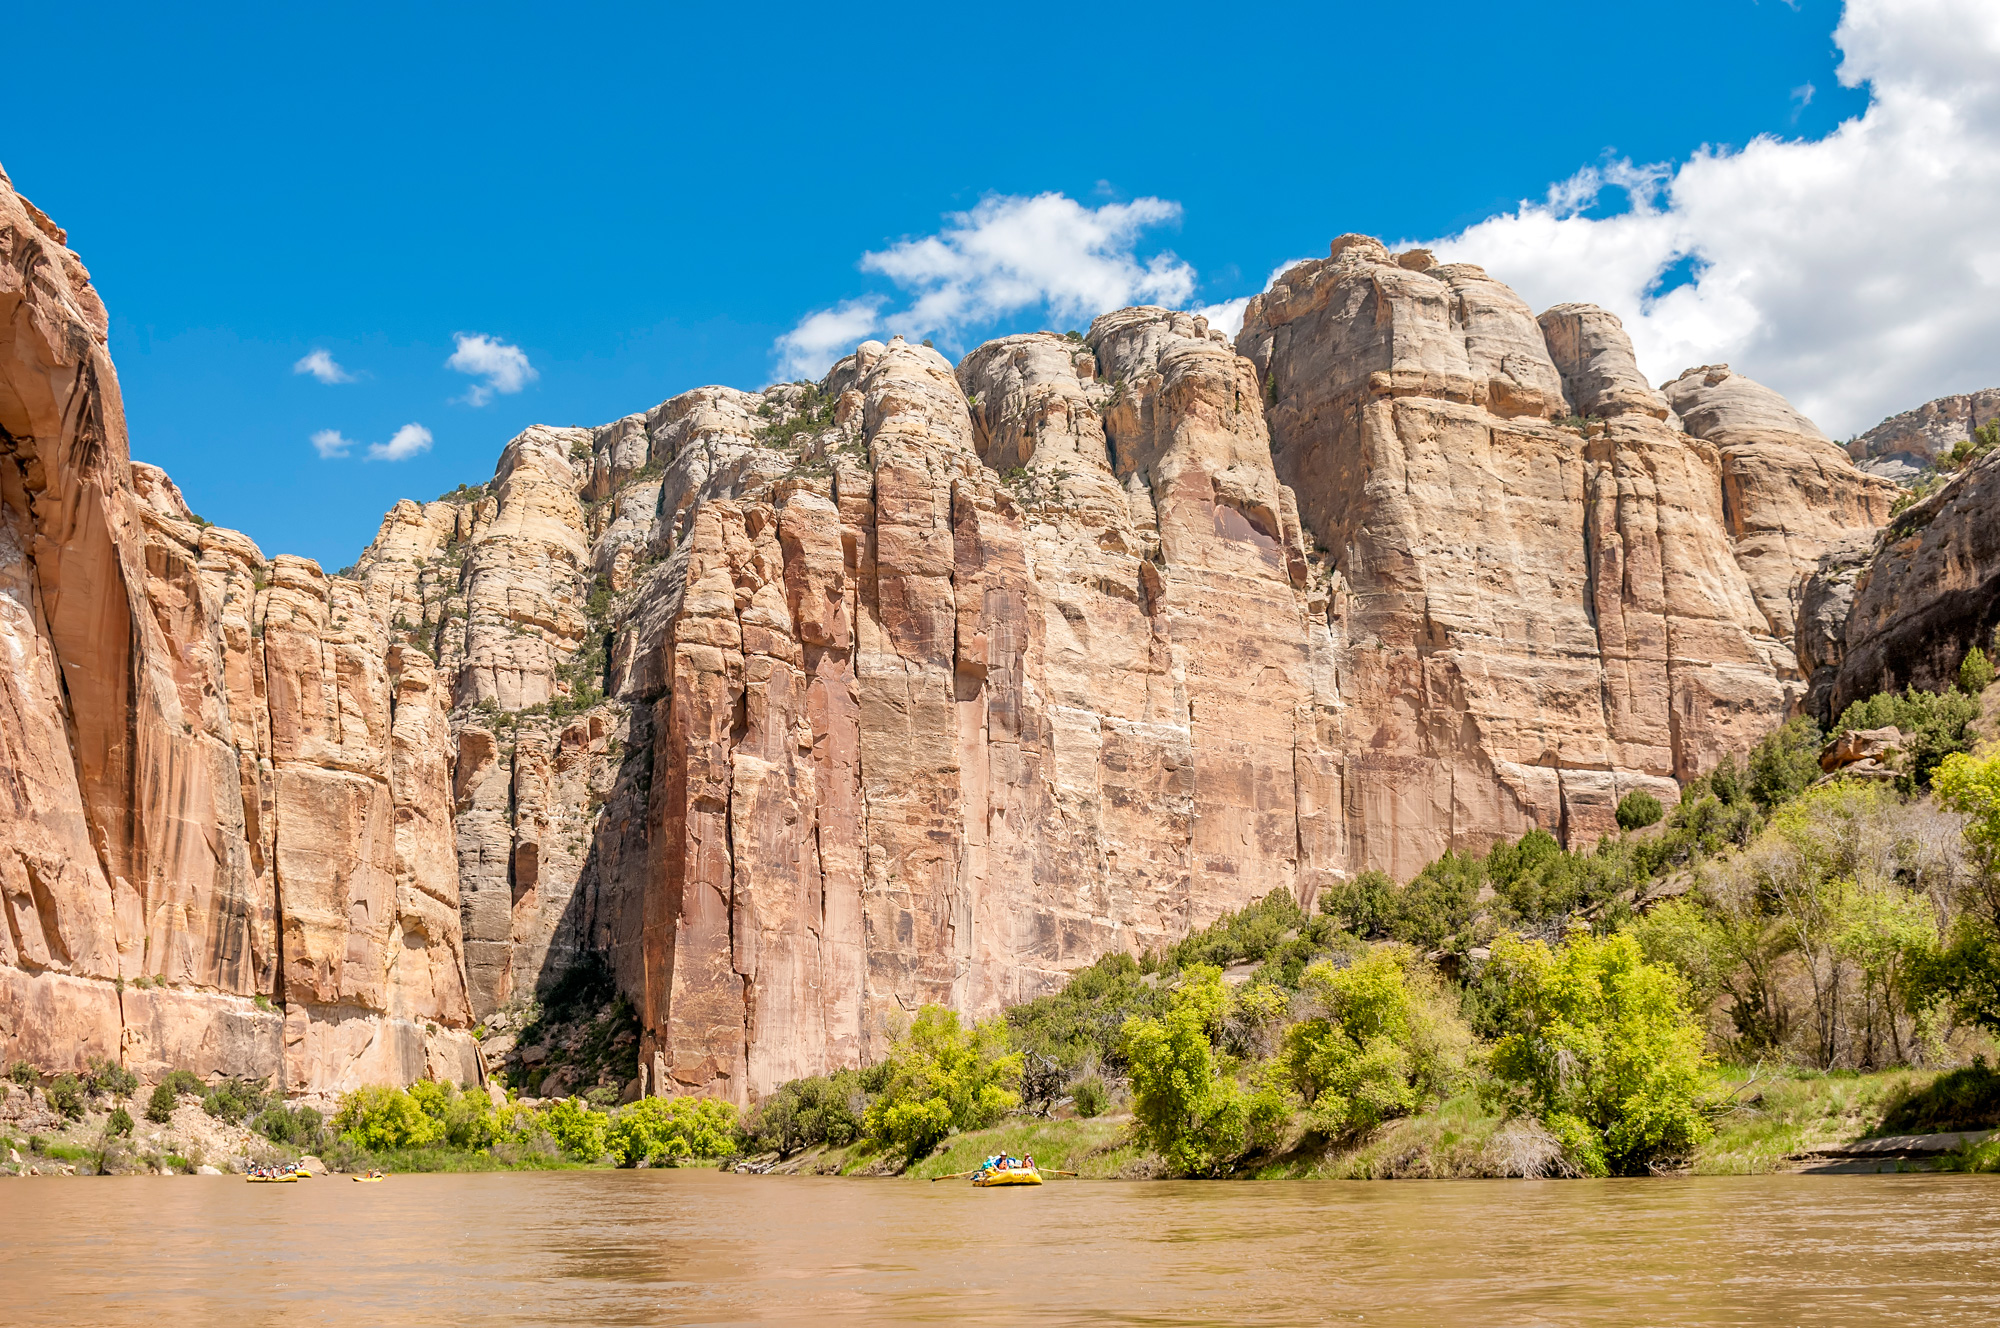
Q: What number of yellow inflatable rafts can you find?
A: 4